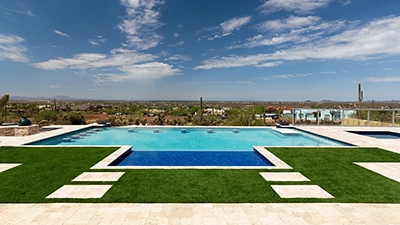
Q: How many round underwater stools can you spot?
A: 10